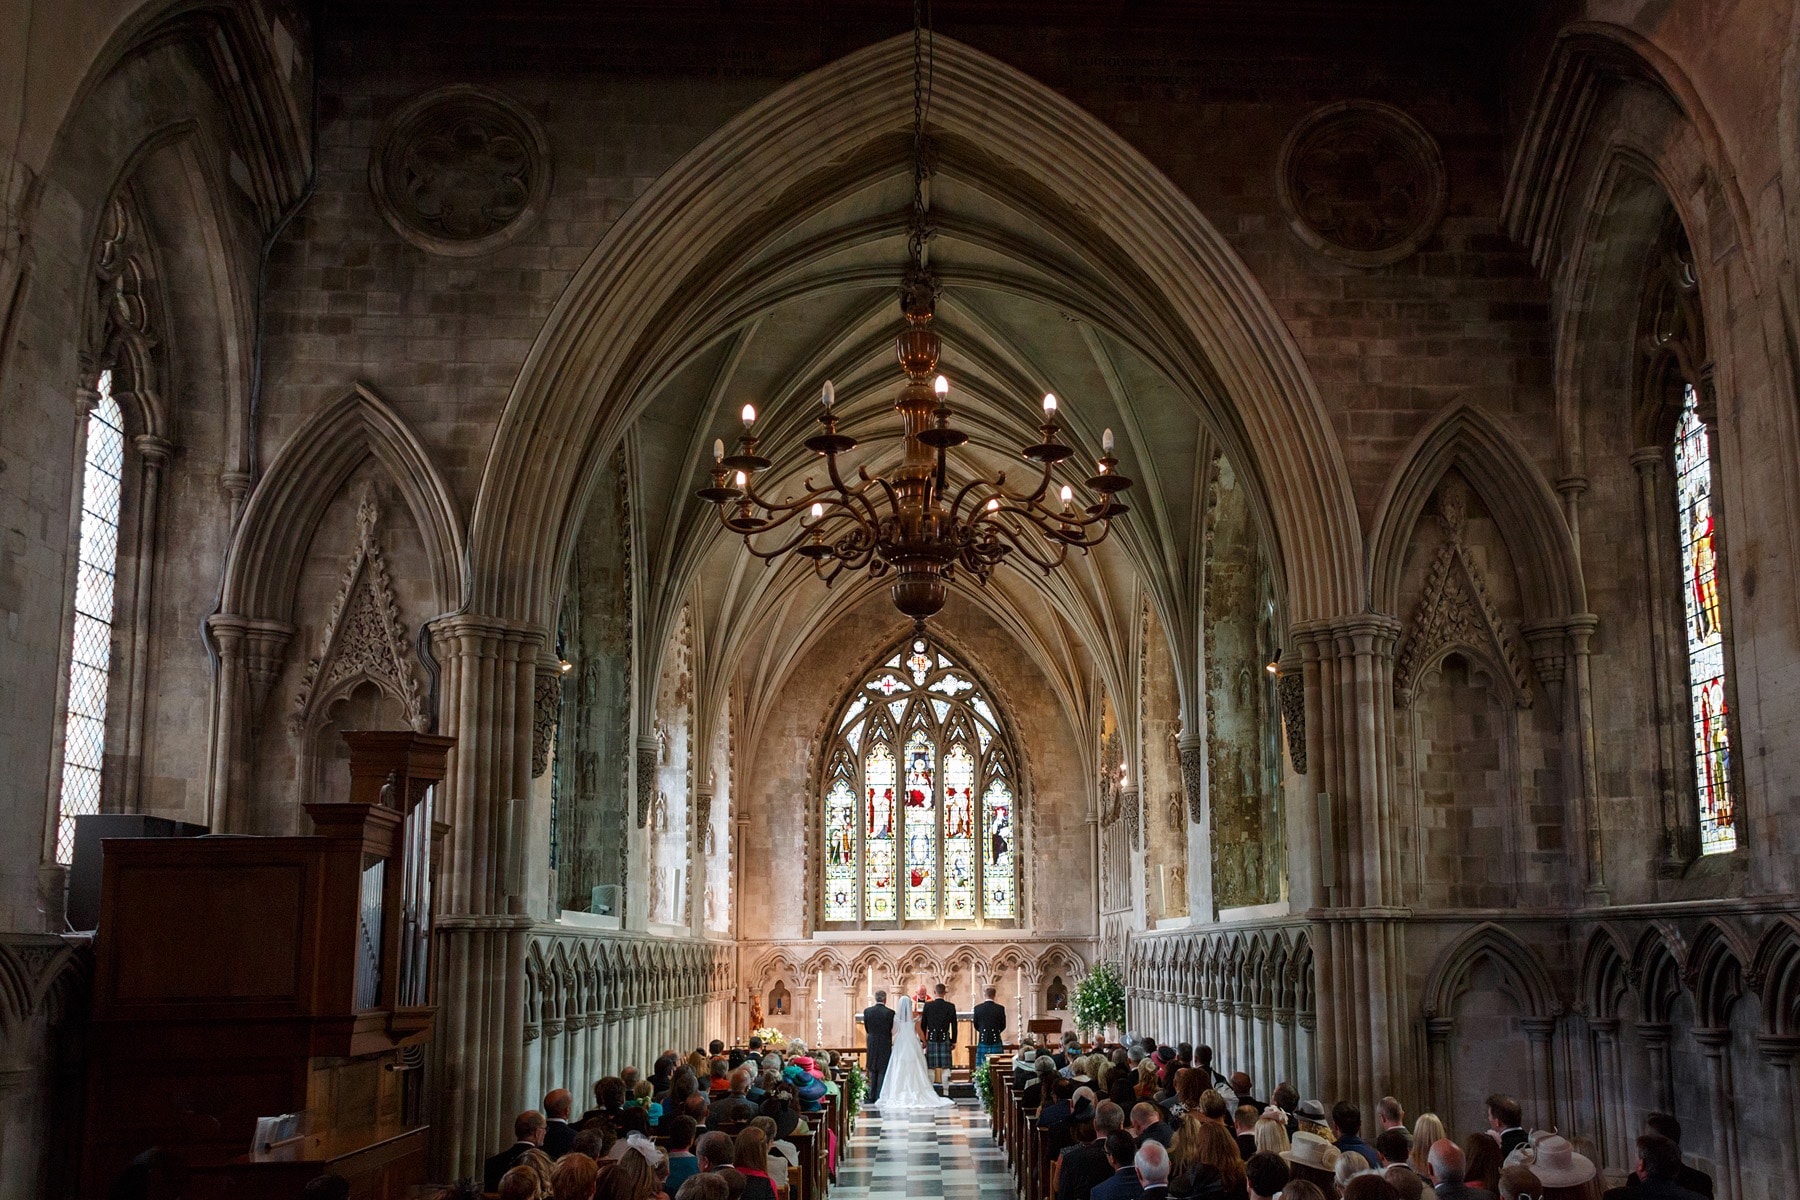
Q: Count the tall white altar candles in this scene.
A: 4